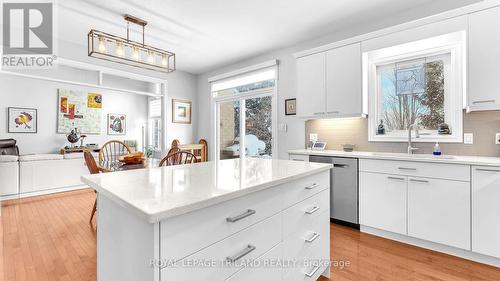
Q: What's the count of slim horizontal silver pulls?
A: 14